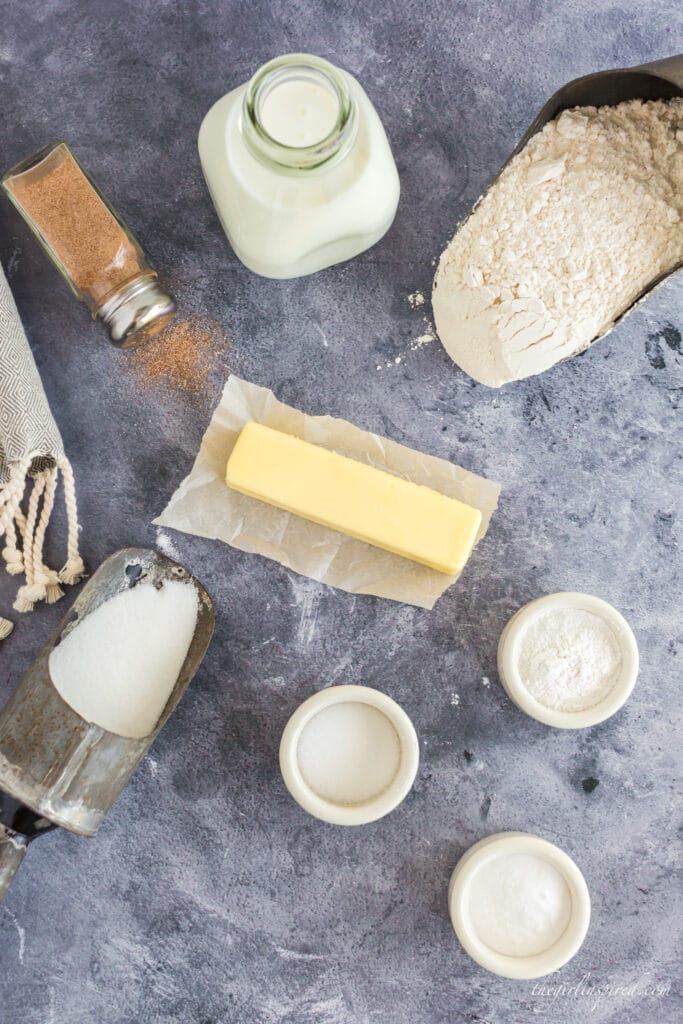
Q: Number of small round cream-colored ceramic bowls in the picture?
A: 3